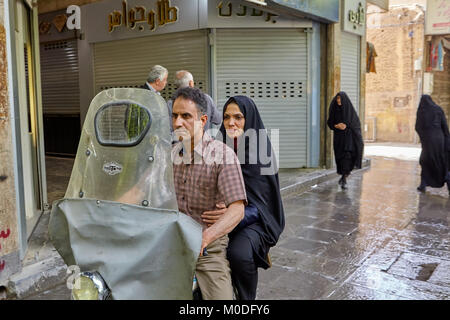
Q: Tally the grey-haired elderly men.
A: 2